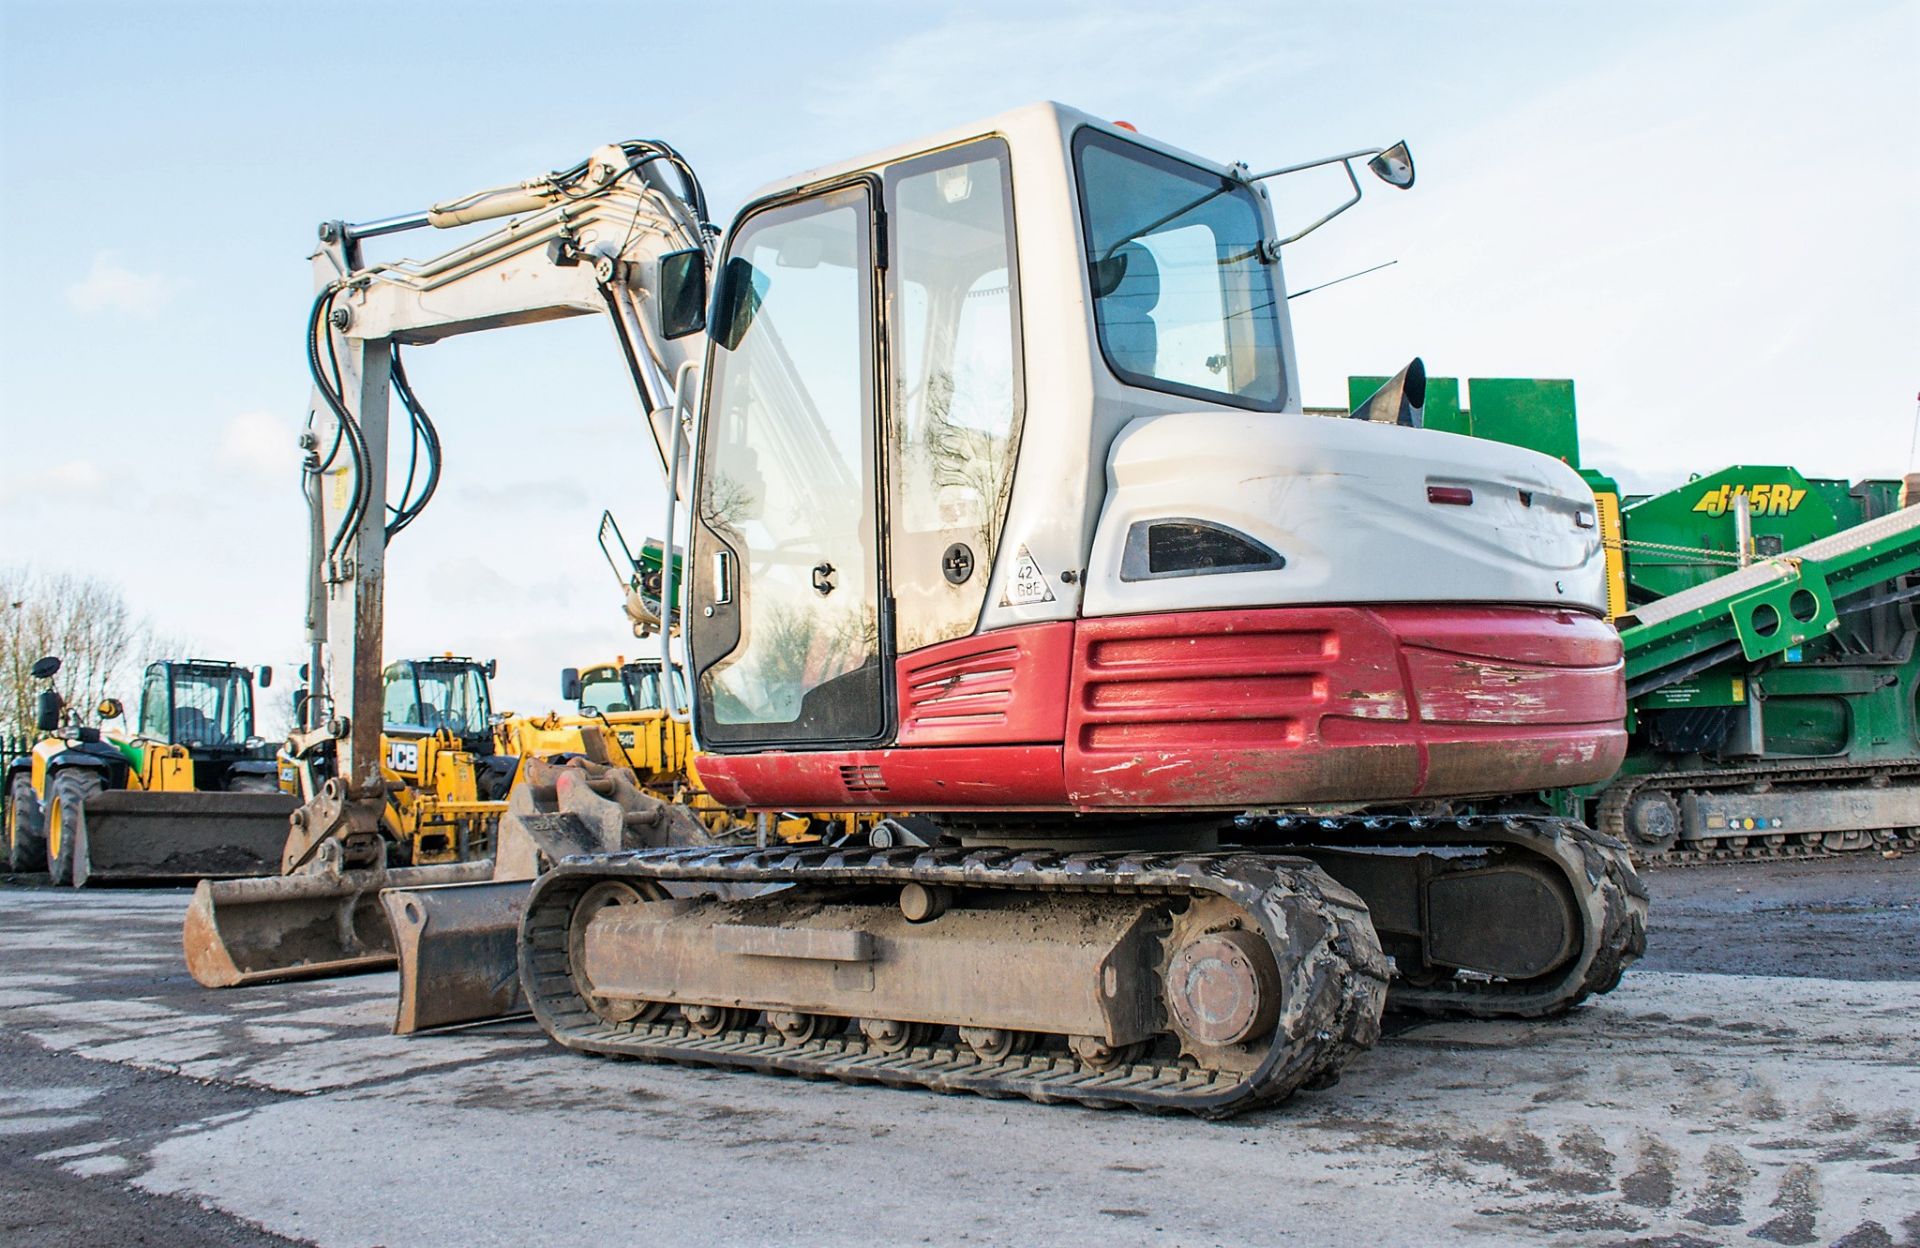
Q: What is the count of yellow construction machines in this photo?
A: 3